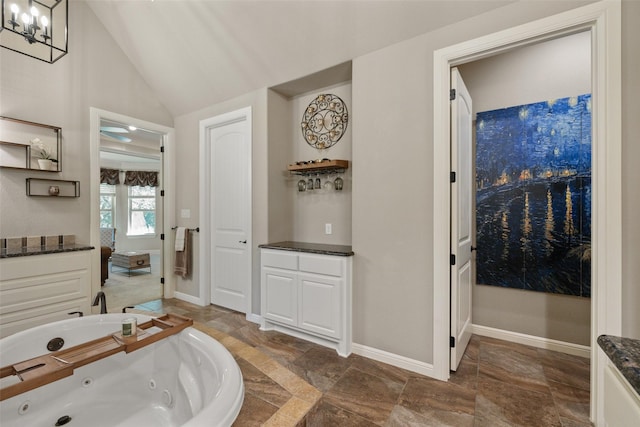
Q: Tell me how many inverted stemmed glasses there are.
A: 5